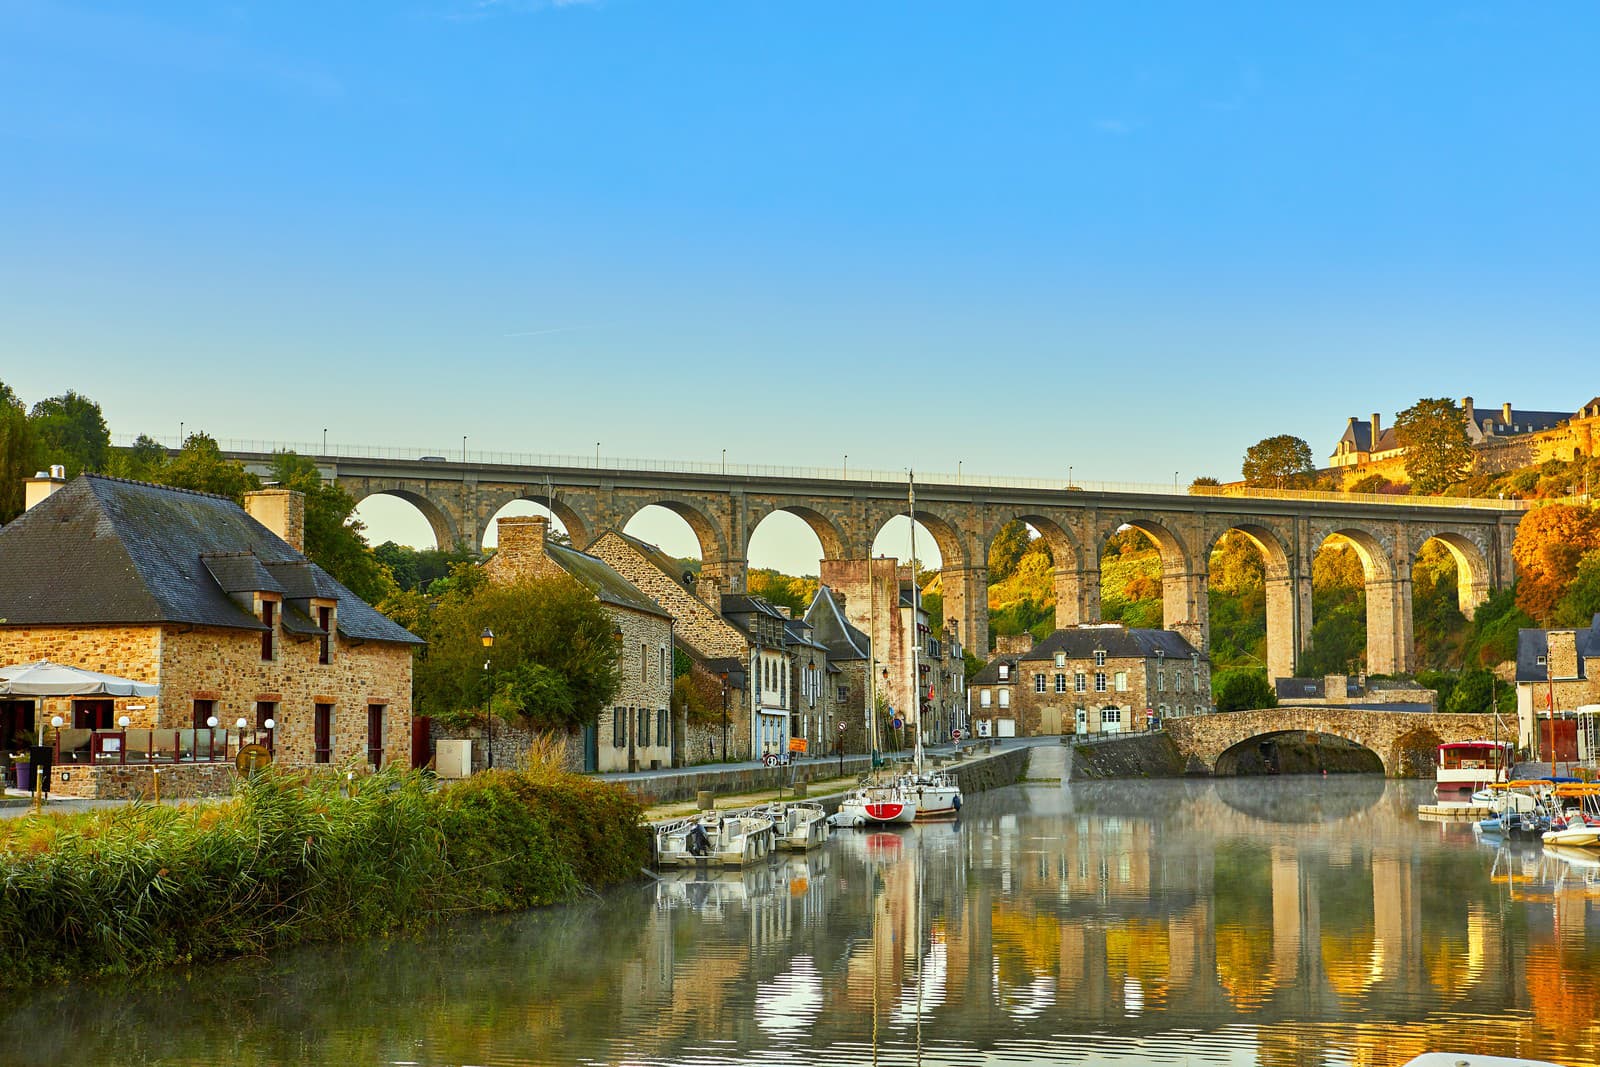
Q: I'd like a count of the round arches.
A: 11